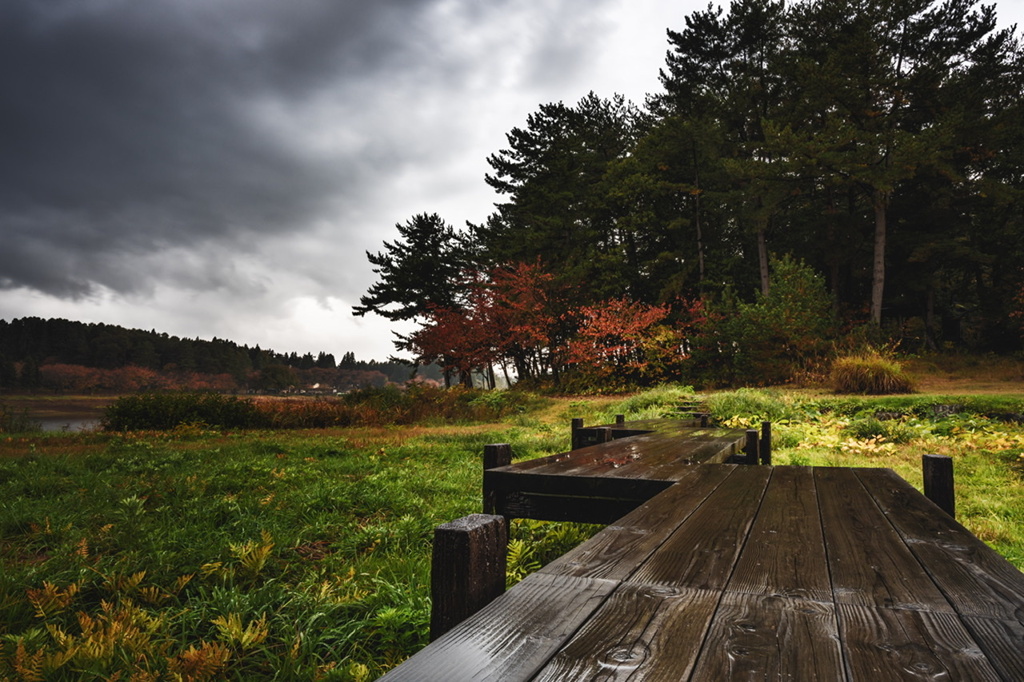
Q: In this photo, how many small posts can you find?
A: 9